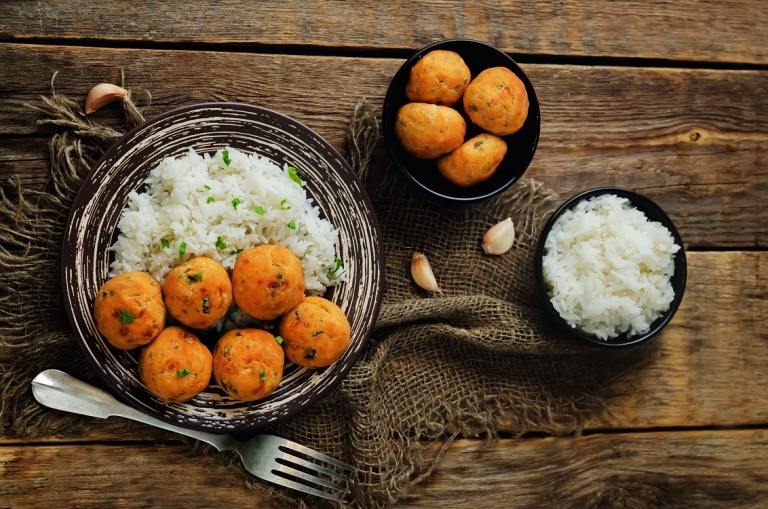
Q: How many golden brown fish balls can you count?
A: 10